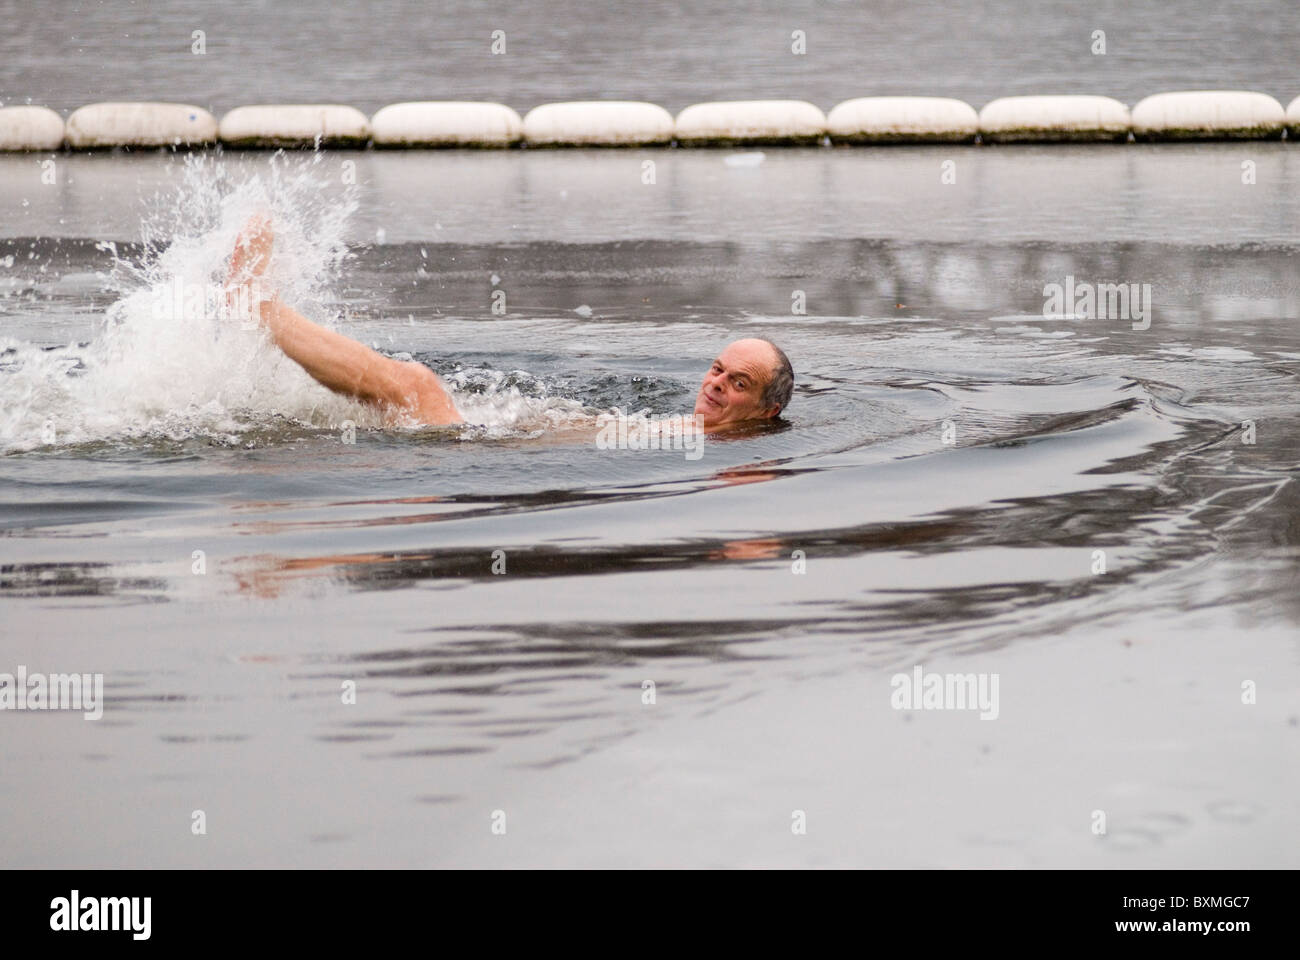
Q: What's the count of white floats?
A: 10